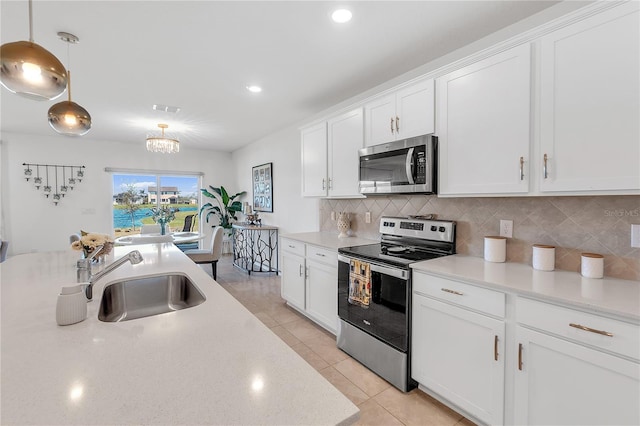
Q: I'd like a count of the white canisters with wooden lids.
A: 3